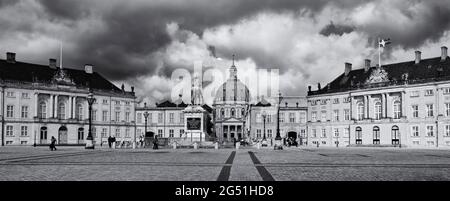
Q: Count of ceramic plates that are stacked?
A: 0